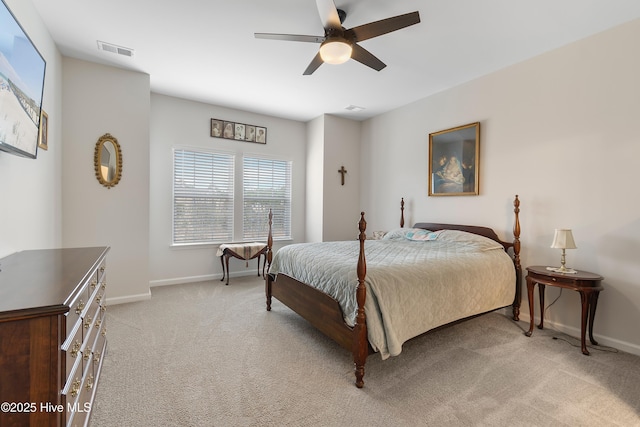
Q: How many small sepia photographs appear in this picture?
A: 5